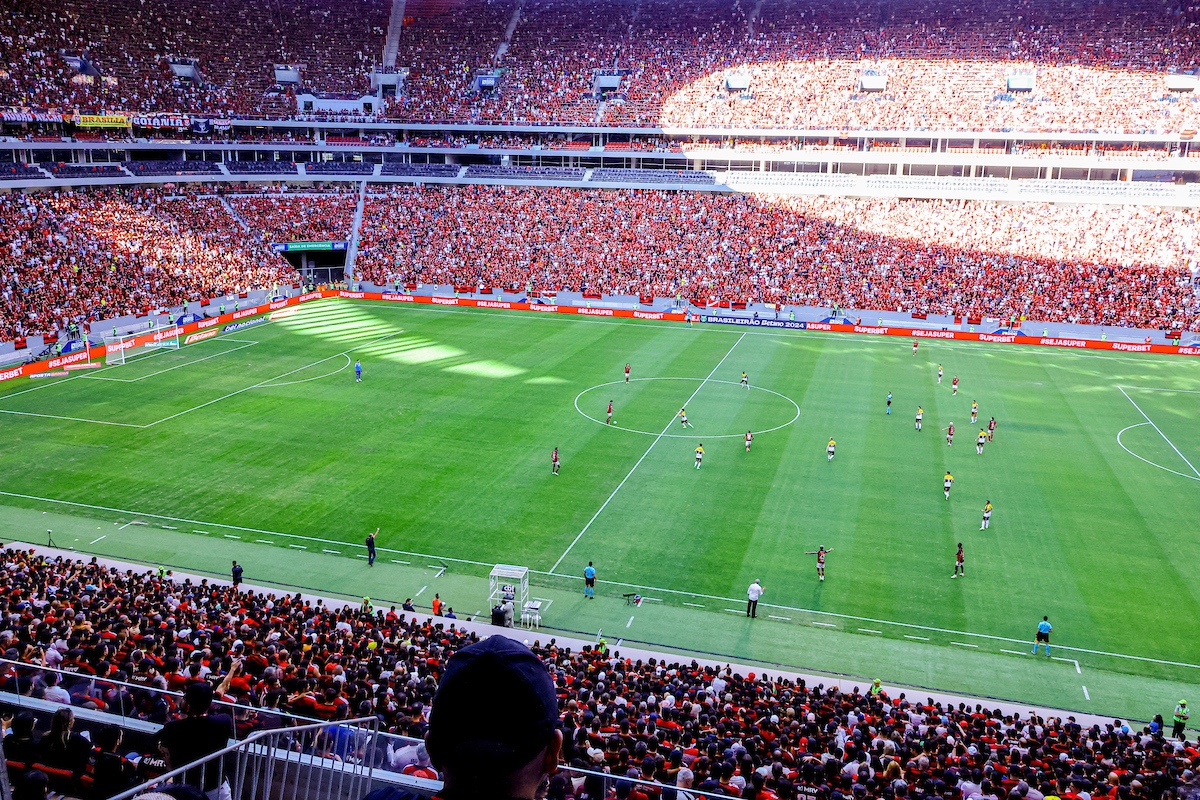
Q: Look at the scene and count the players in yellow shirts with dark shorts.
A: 10